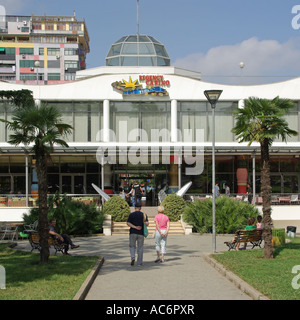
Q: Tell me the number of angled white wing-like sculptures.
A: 2